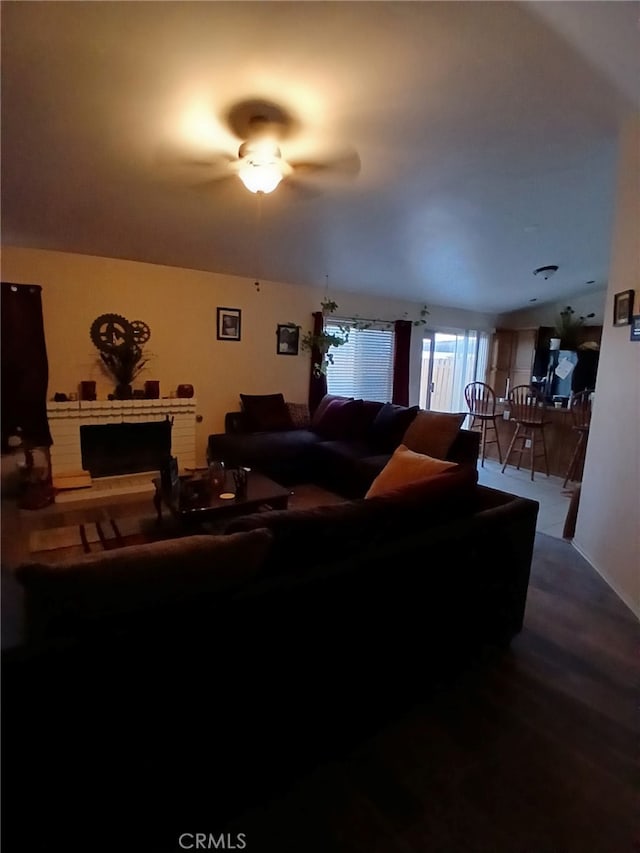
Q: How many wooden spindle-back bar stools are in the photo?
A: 3